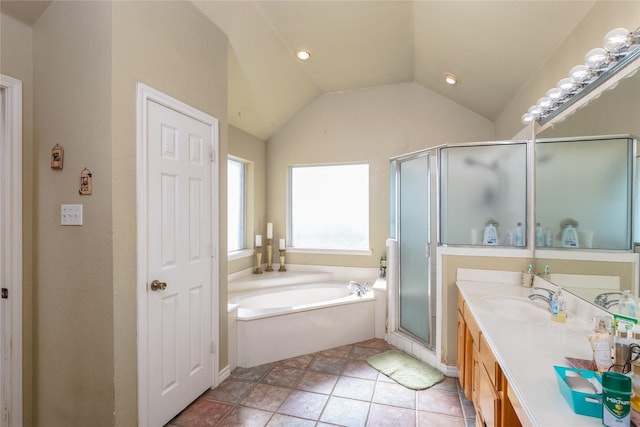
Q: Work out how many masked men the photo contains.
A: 0